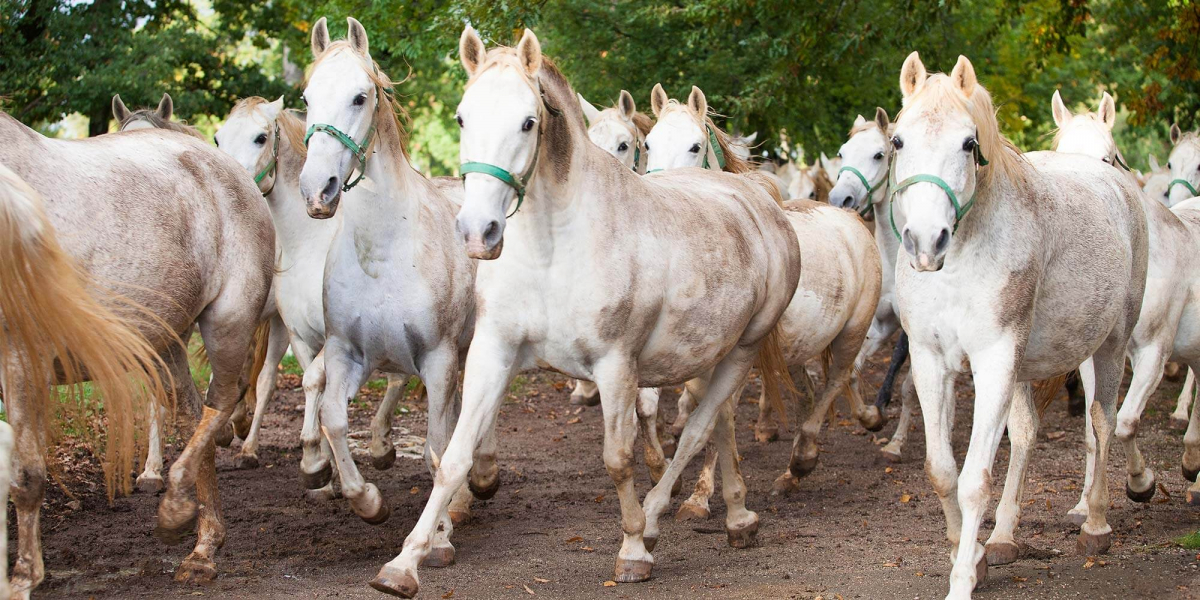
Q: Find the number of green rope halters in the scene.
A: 8